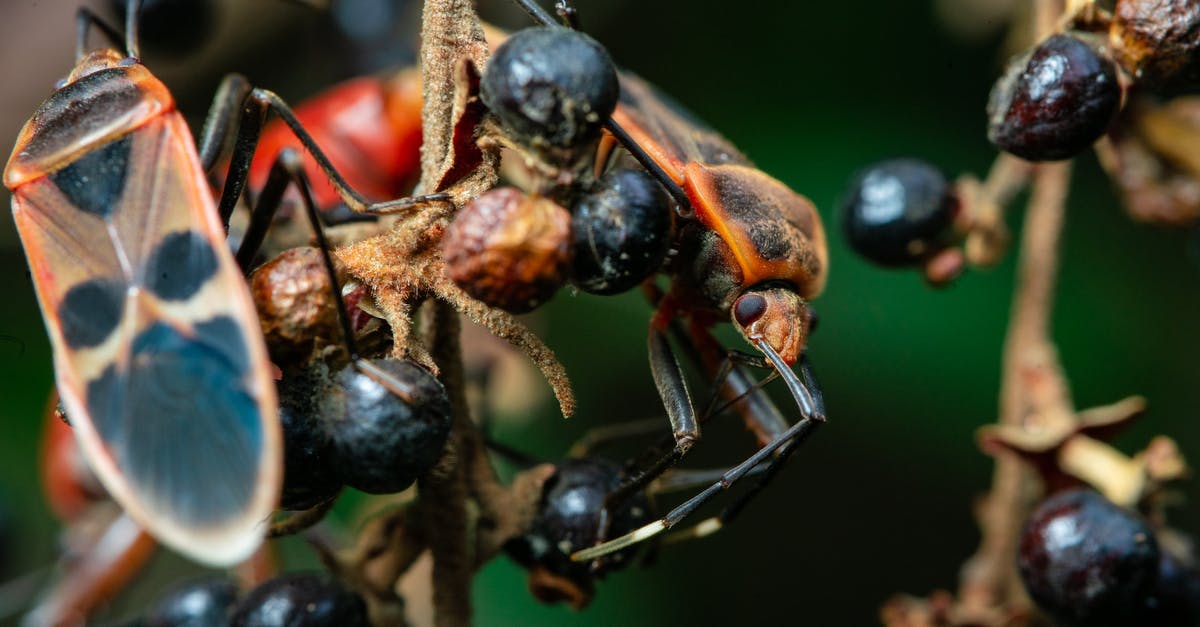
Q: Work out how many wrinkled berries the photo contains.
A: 3